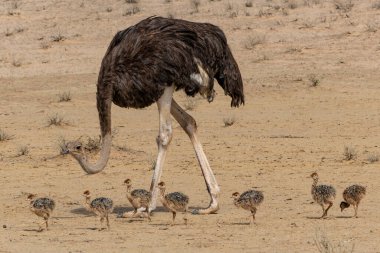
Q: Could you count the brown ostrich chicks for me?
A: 7